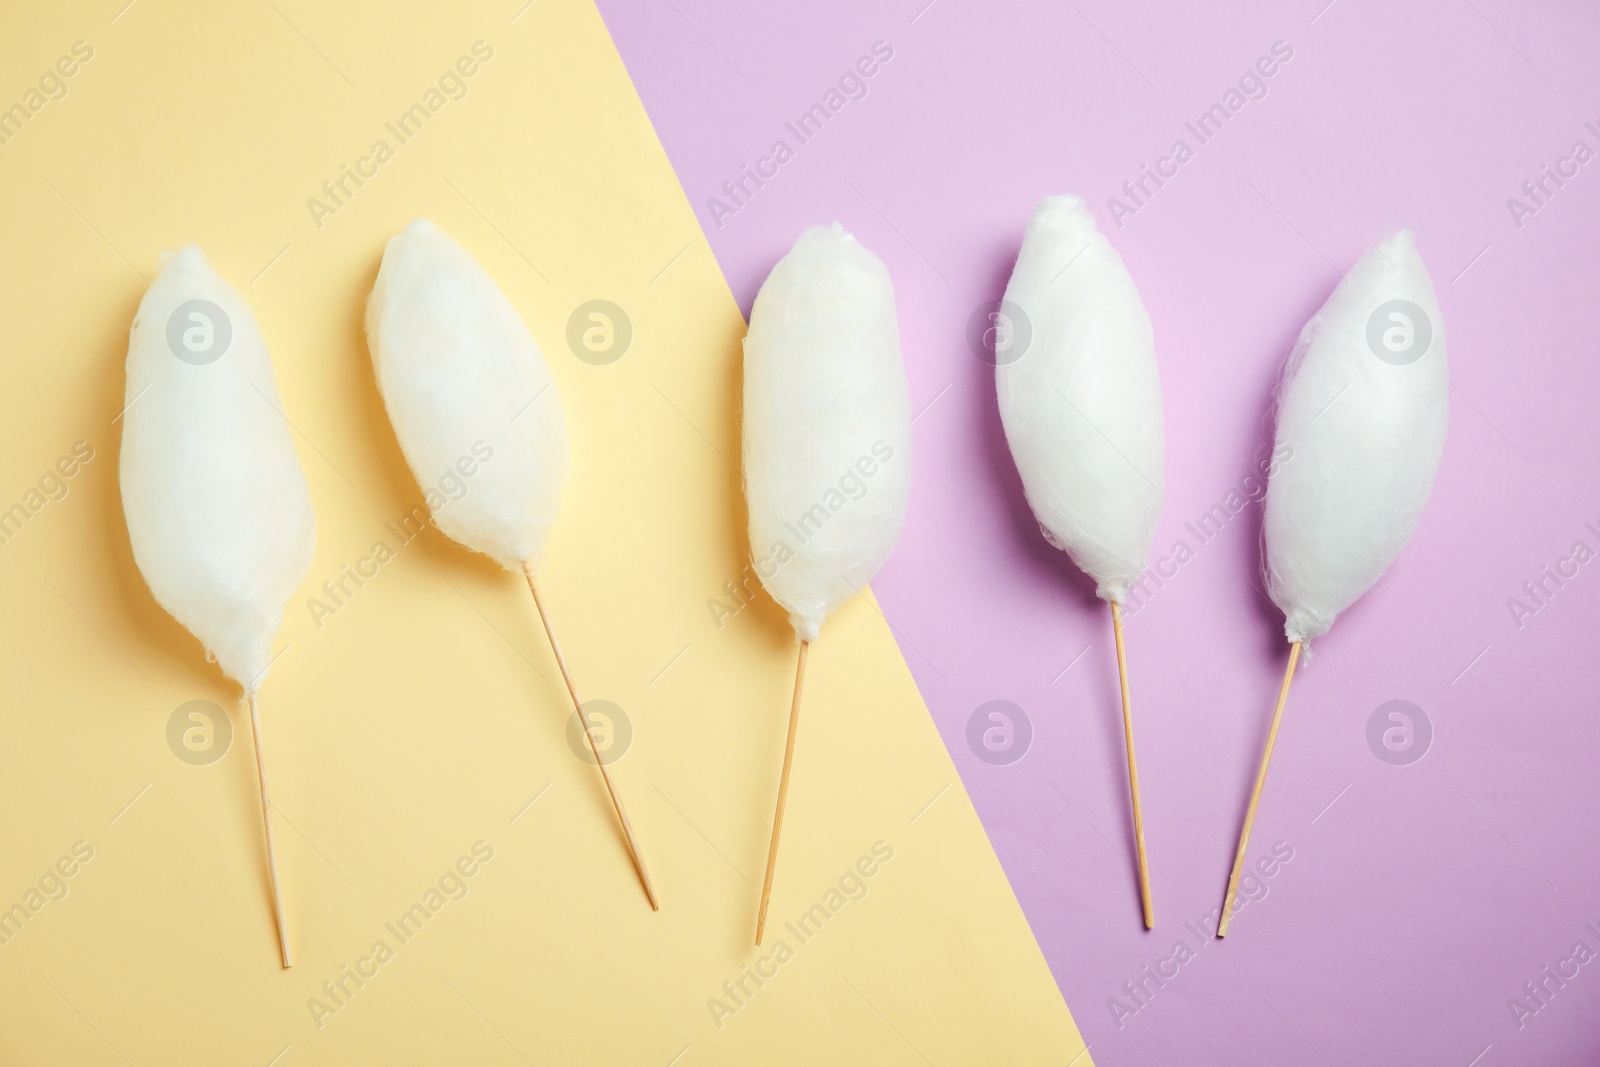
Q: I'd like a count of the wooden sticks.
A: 5